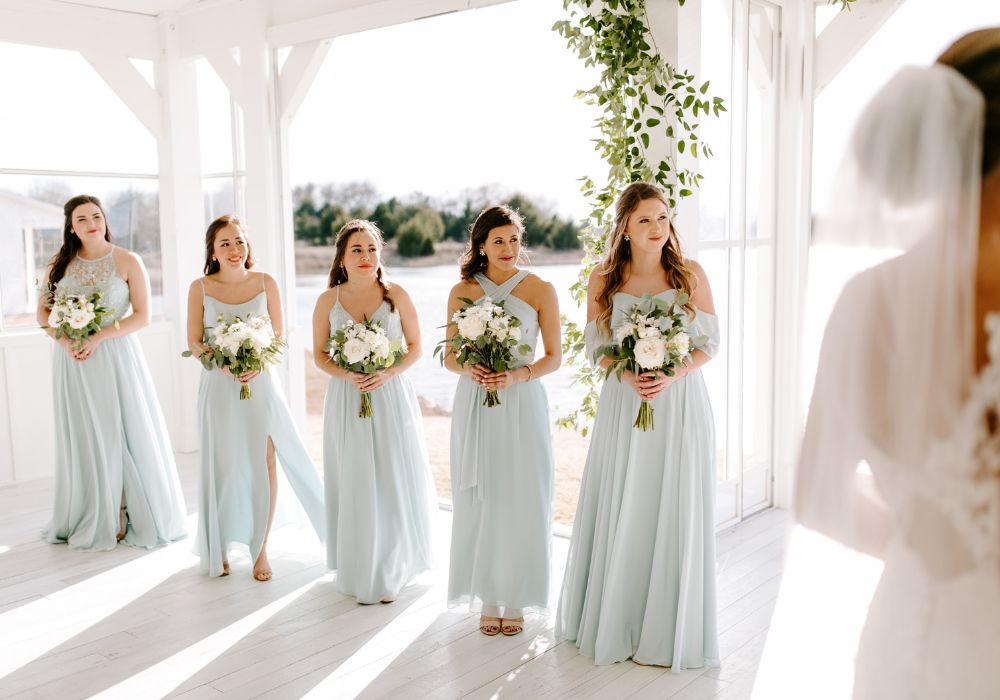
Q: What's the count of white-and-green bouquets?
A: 5